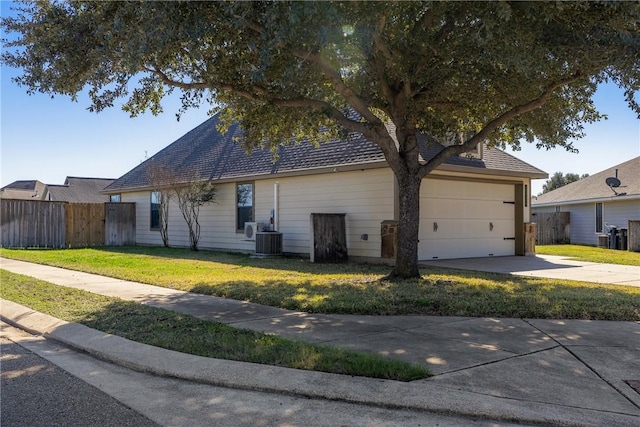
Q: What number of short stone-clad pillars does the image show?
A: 2